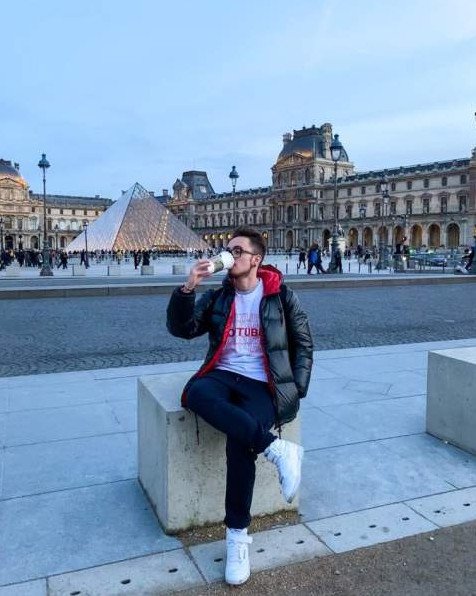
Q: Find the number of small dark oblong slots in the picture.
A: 11